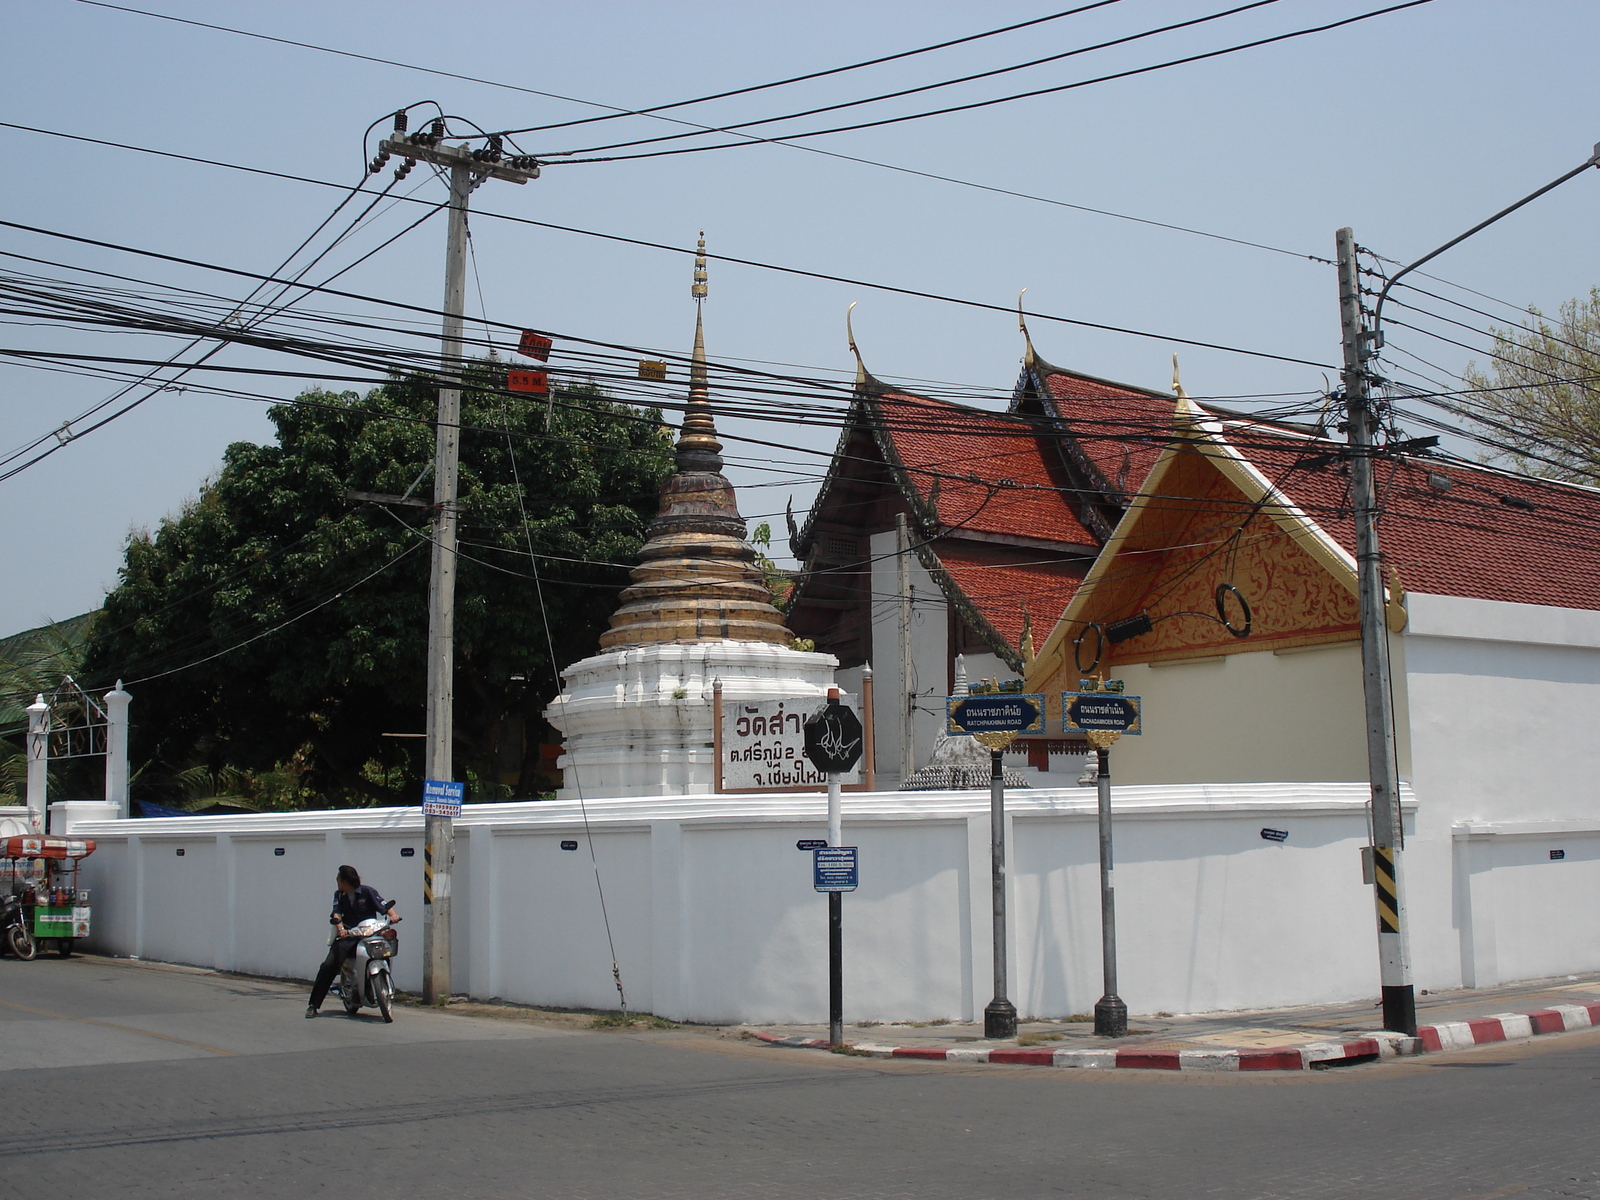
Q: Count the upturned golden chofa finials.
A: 3